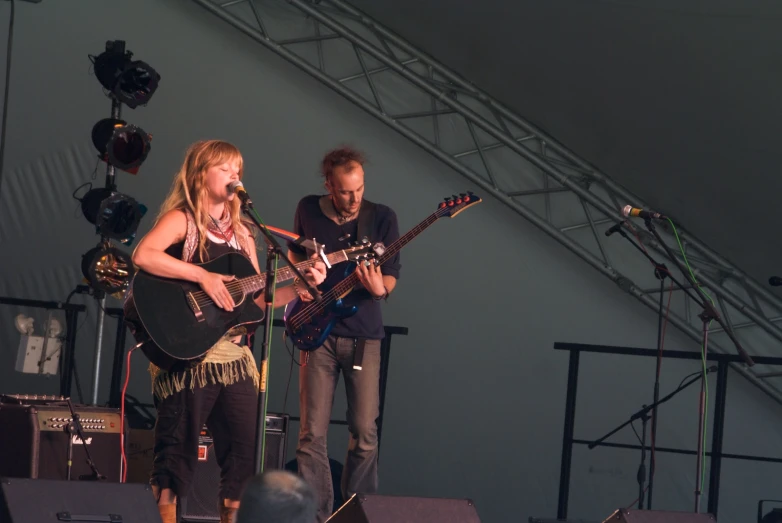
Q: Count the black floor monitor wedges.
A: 3